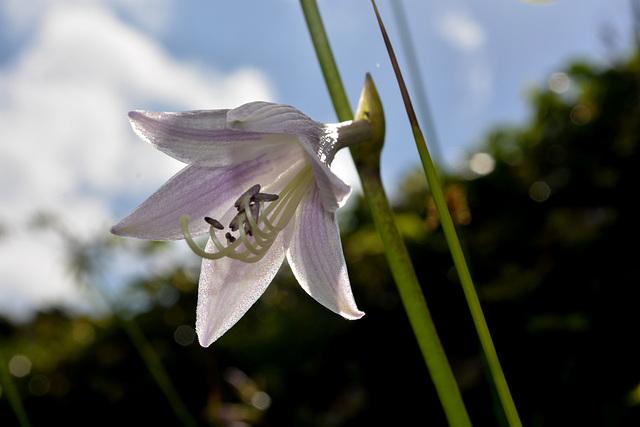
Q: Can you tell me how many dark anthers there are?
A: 6